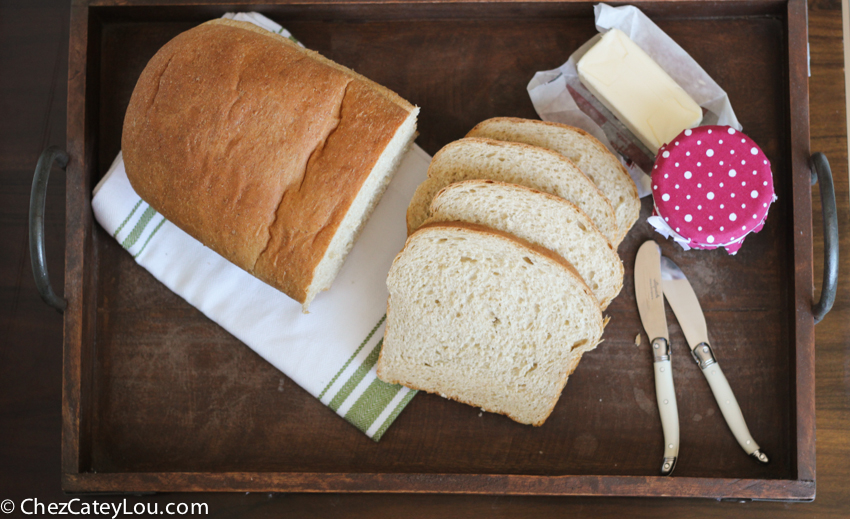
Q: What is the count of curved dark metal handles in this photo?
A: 2